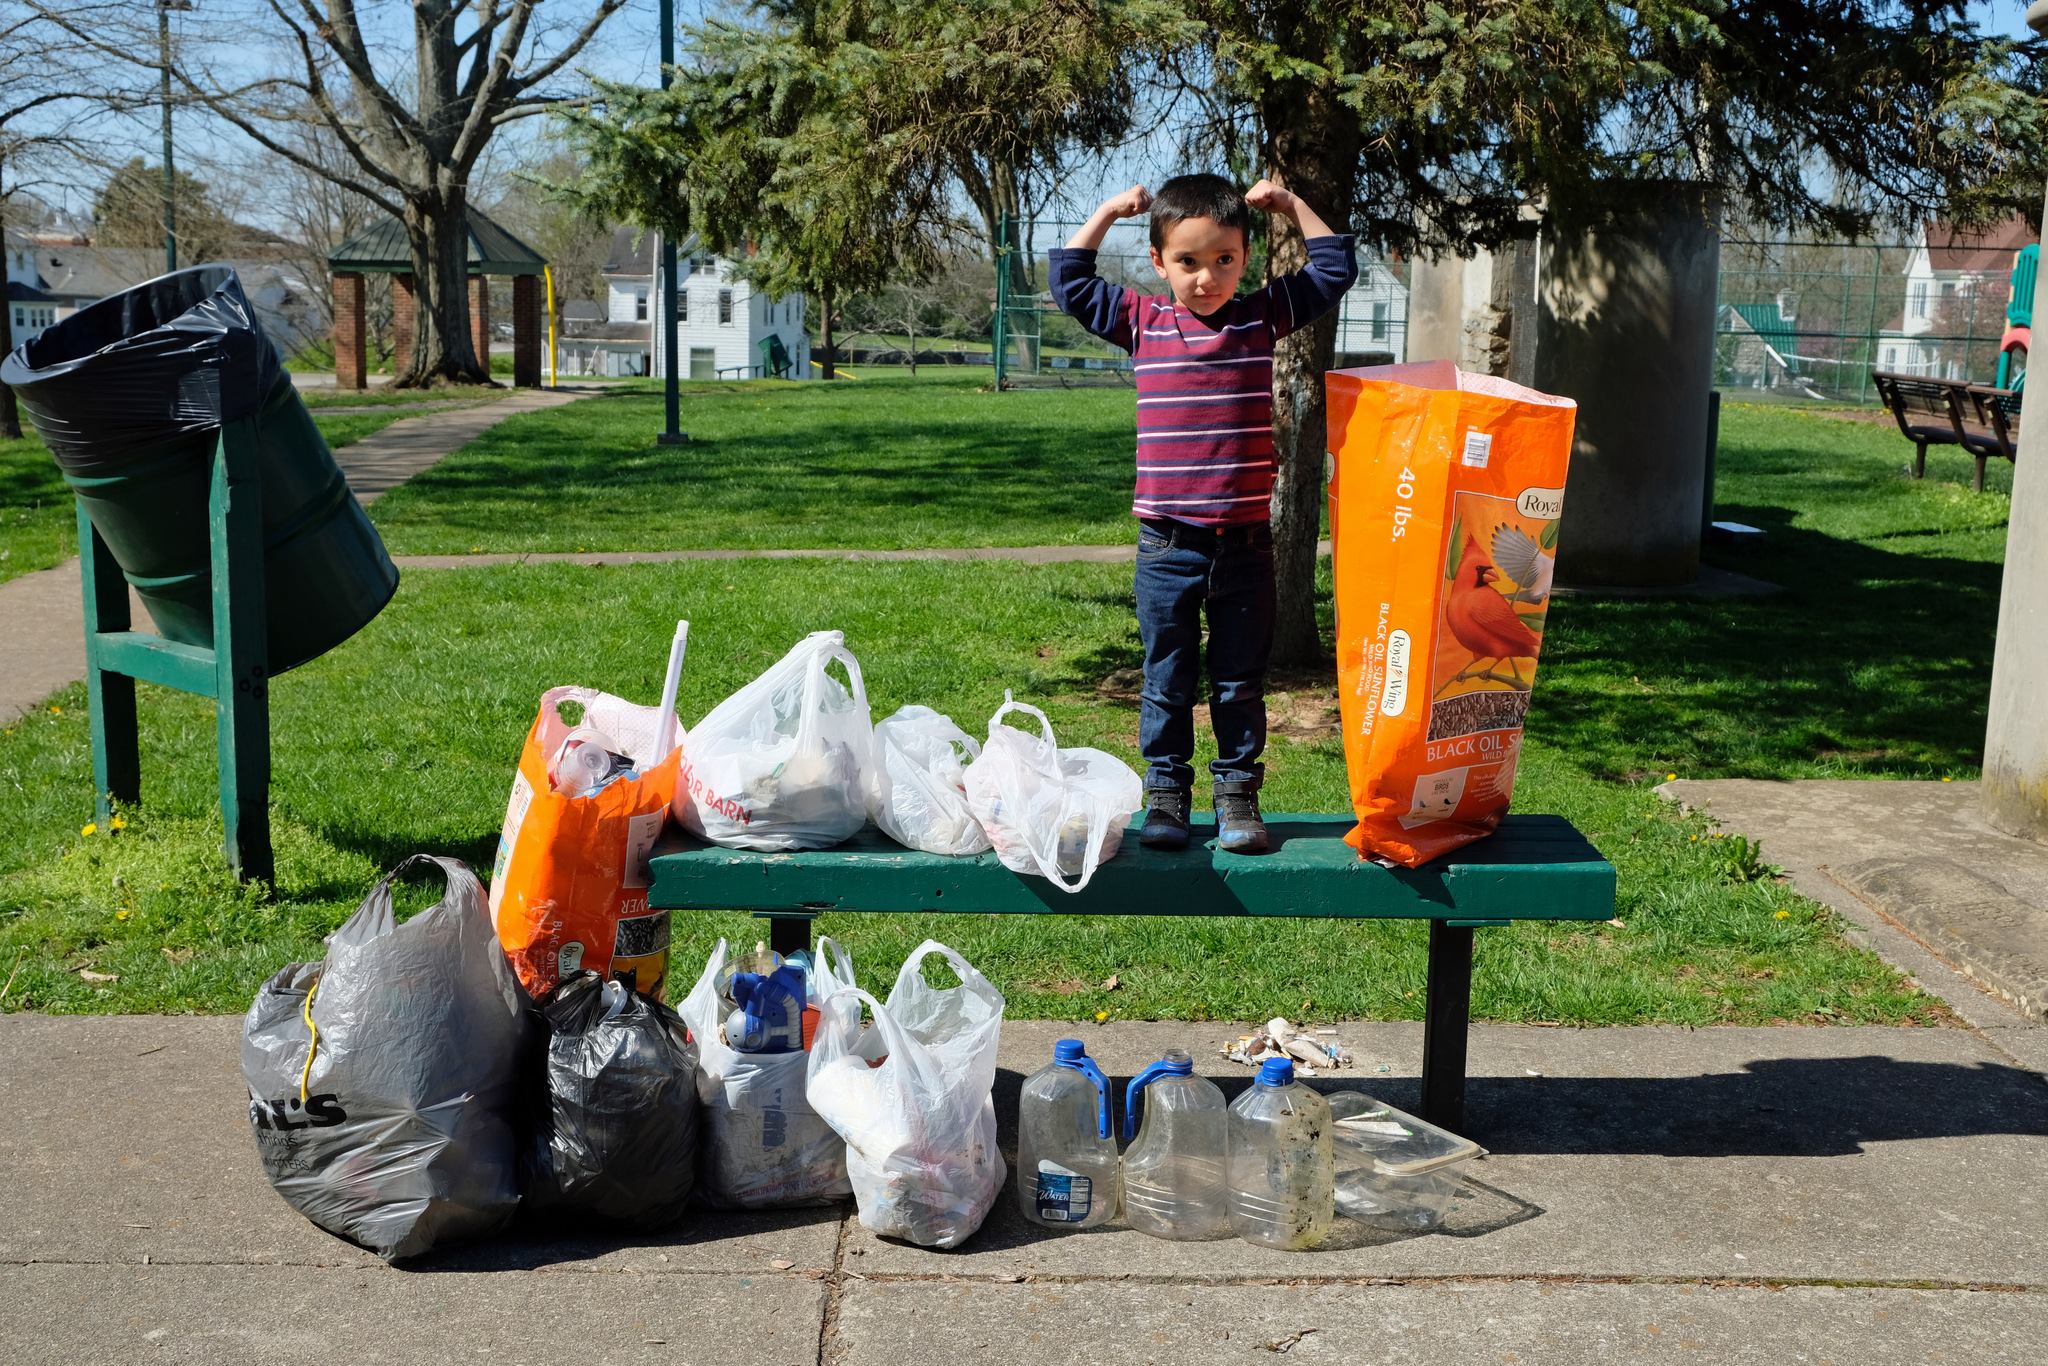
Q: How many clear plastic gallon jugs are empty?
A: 3